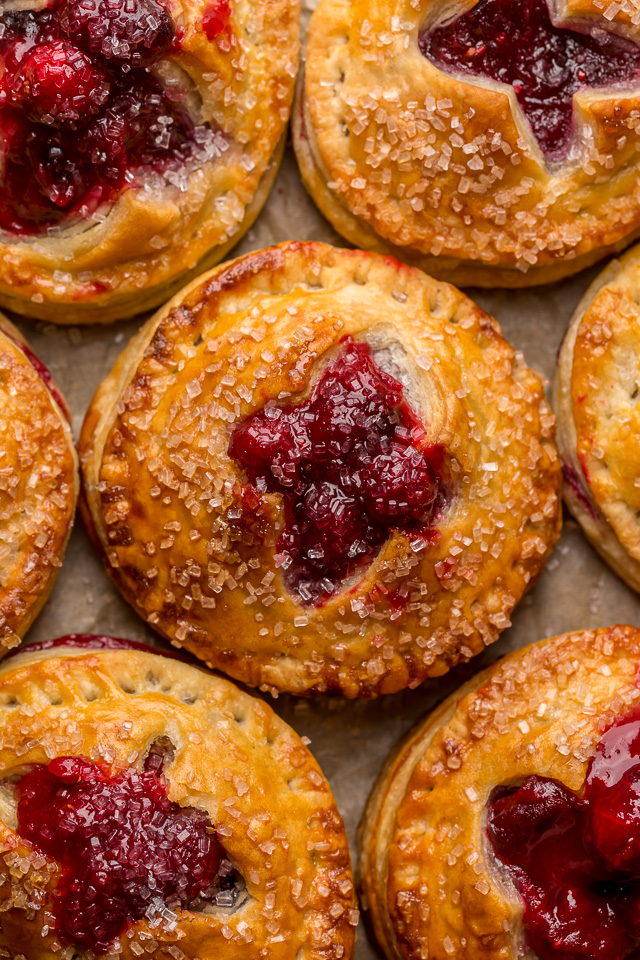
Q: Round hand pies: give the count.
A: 7